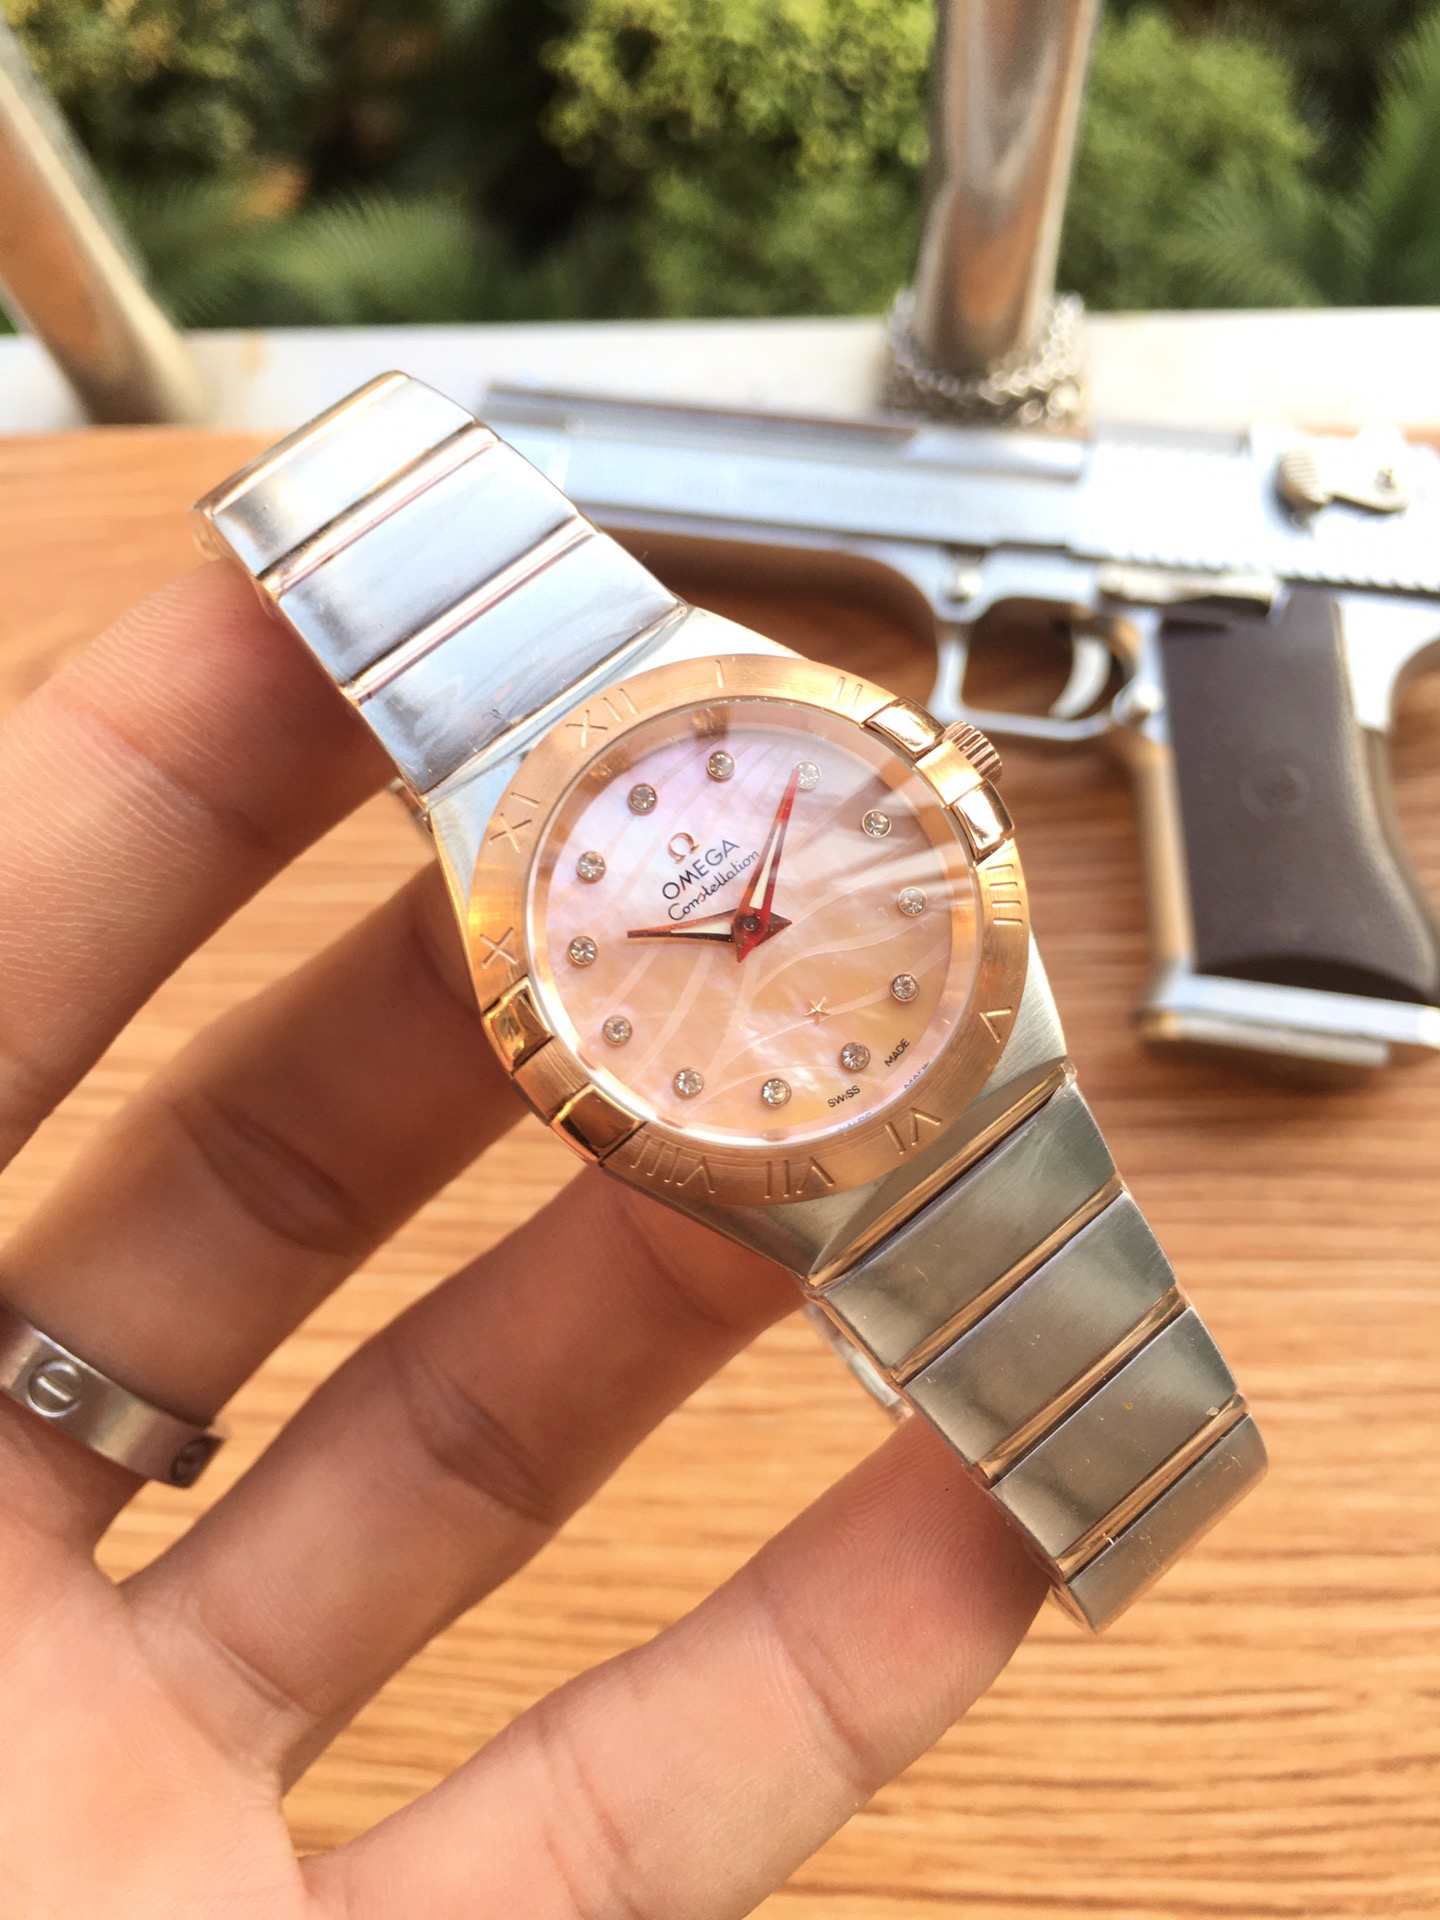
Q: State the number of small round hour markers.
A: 12